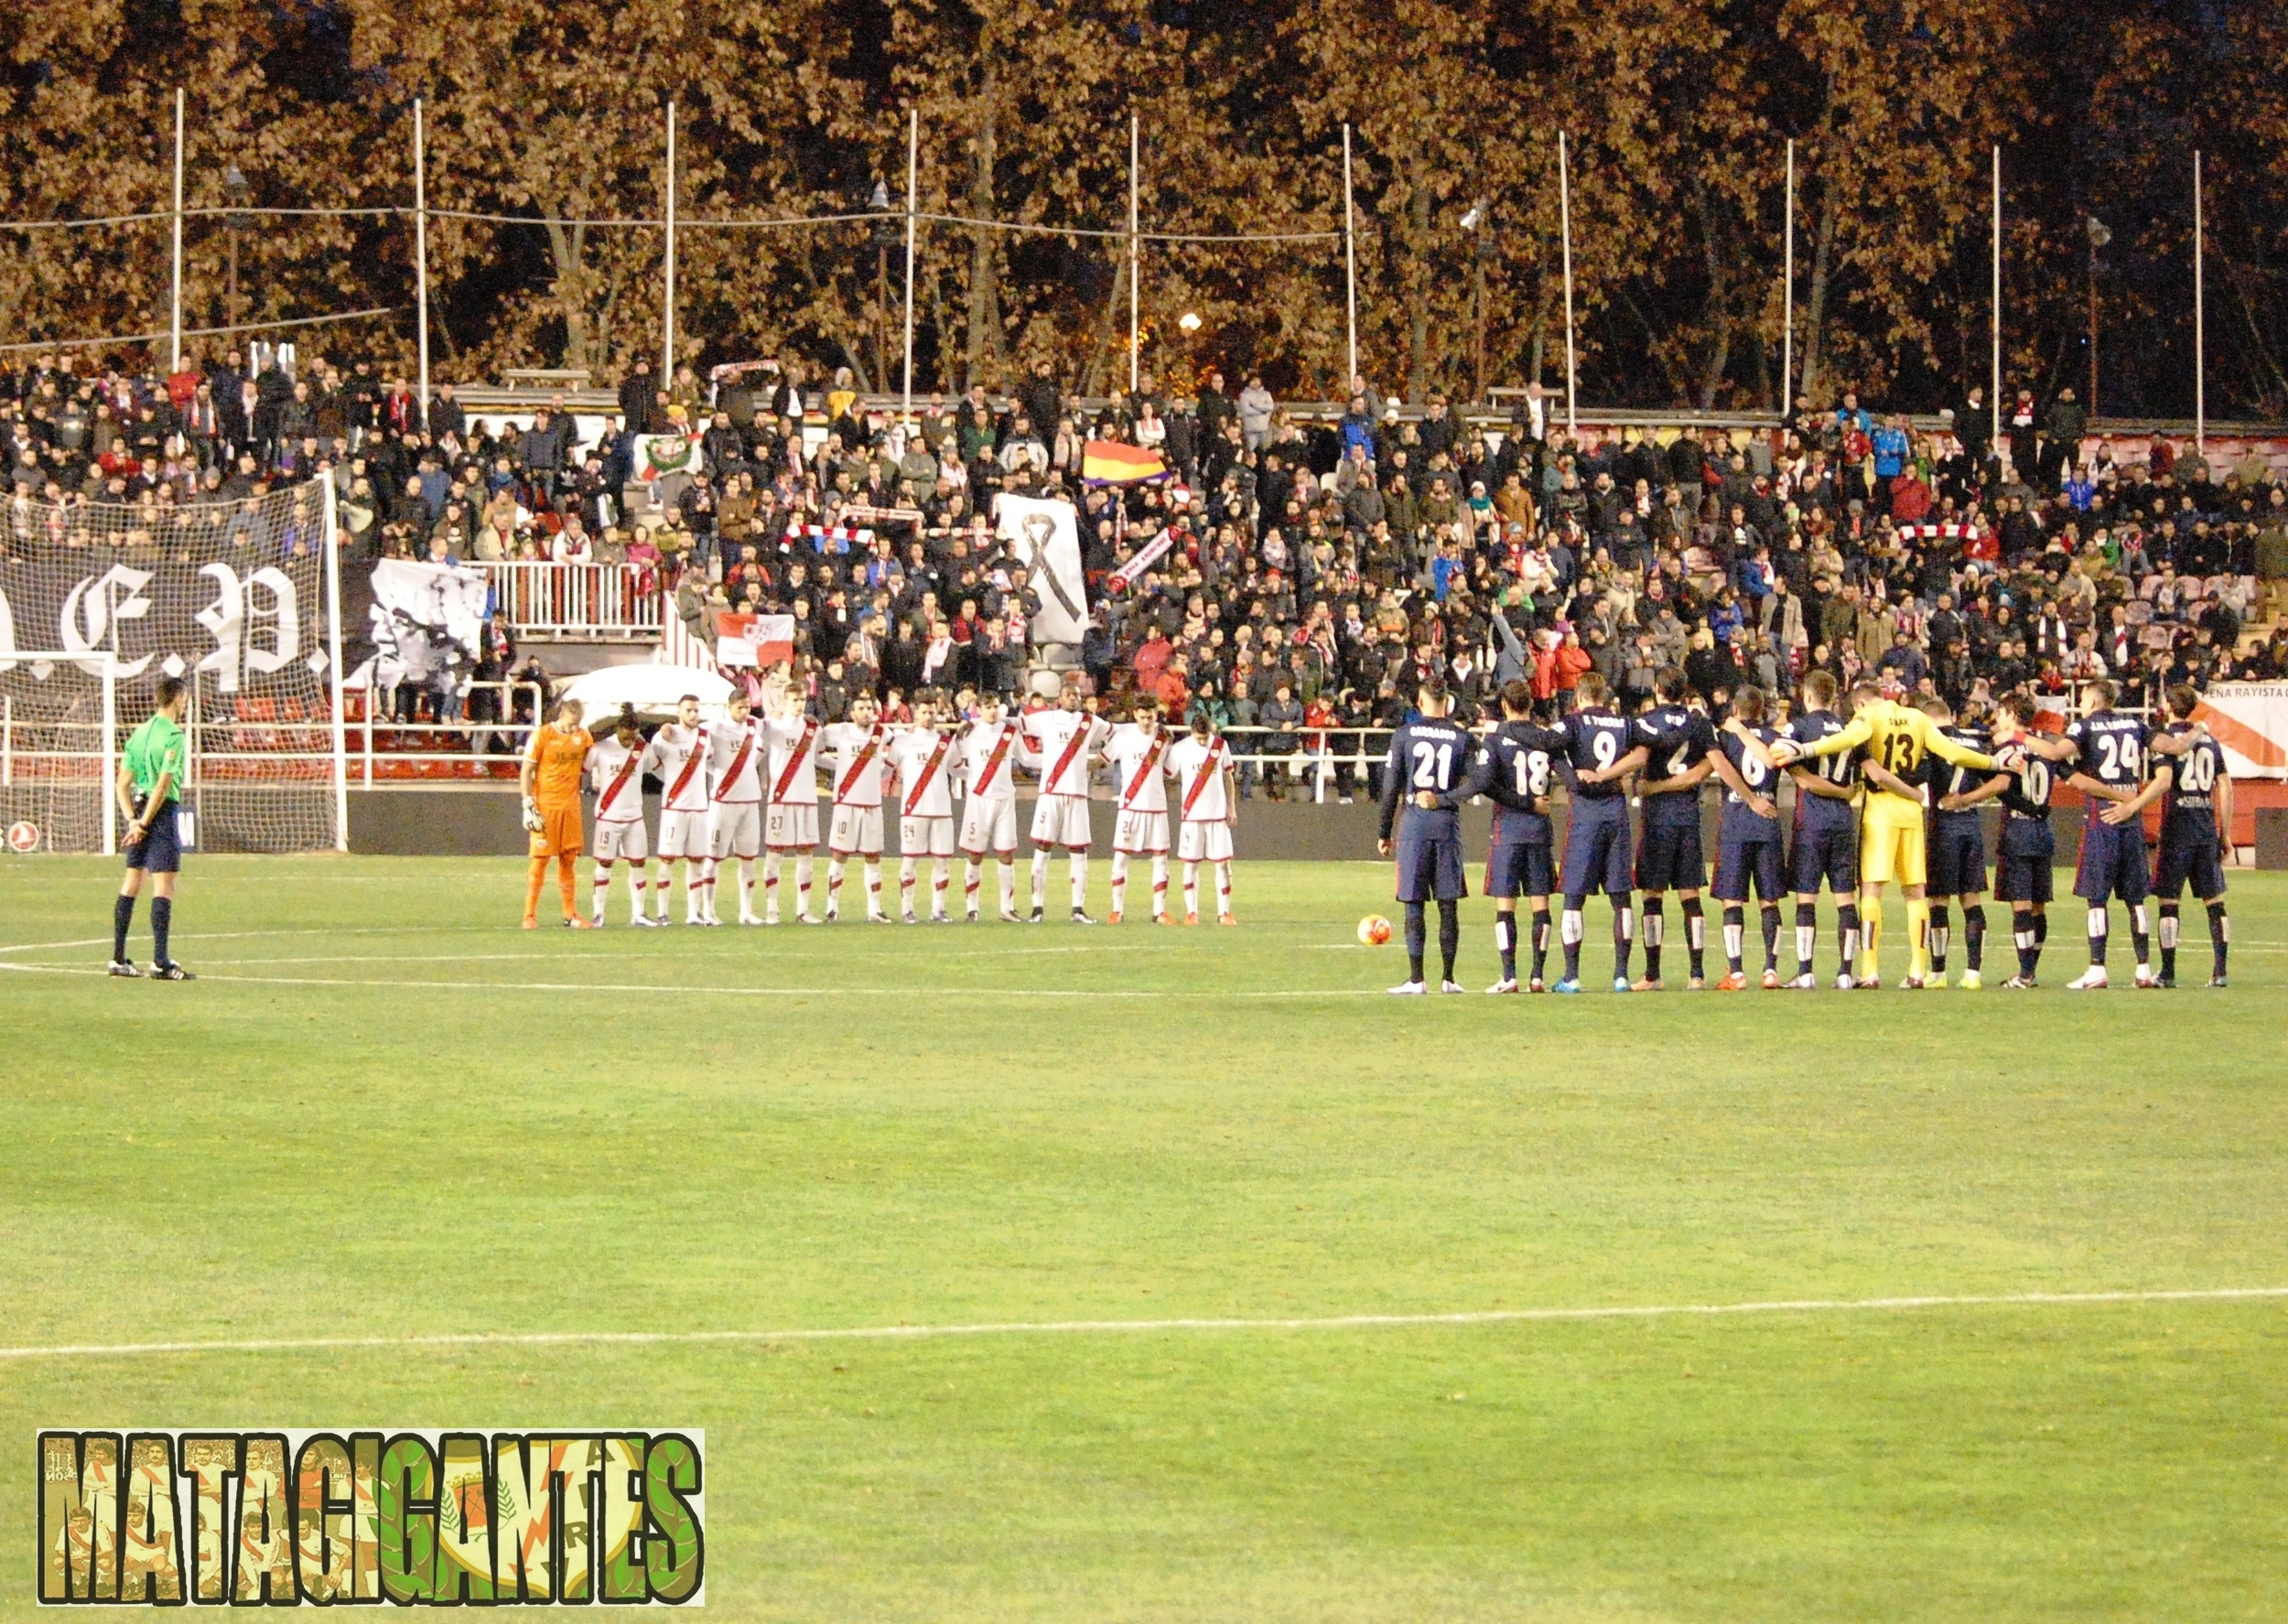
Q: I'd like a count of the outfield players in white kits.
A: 10